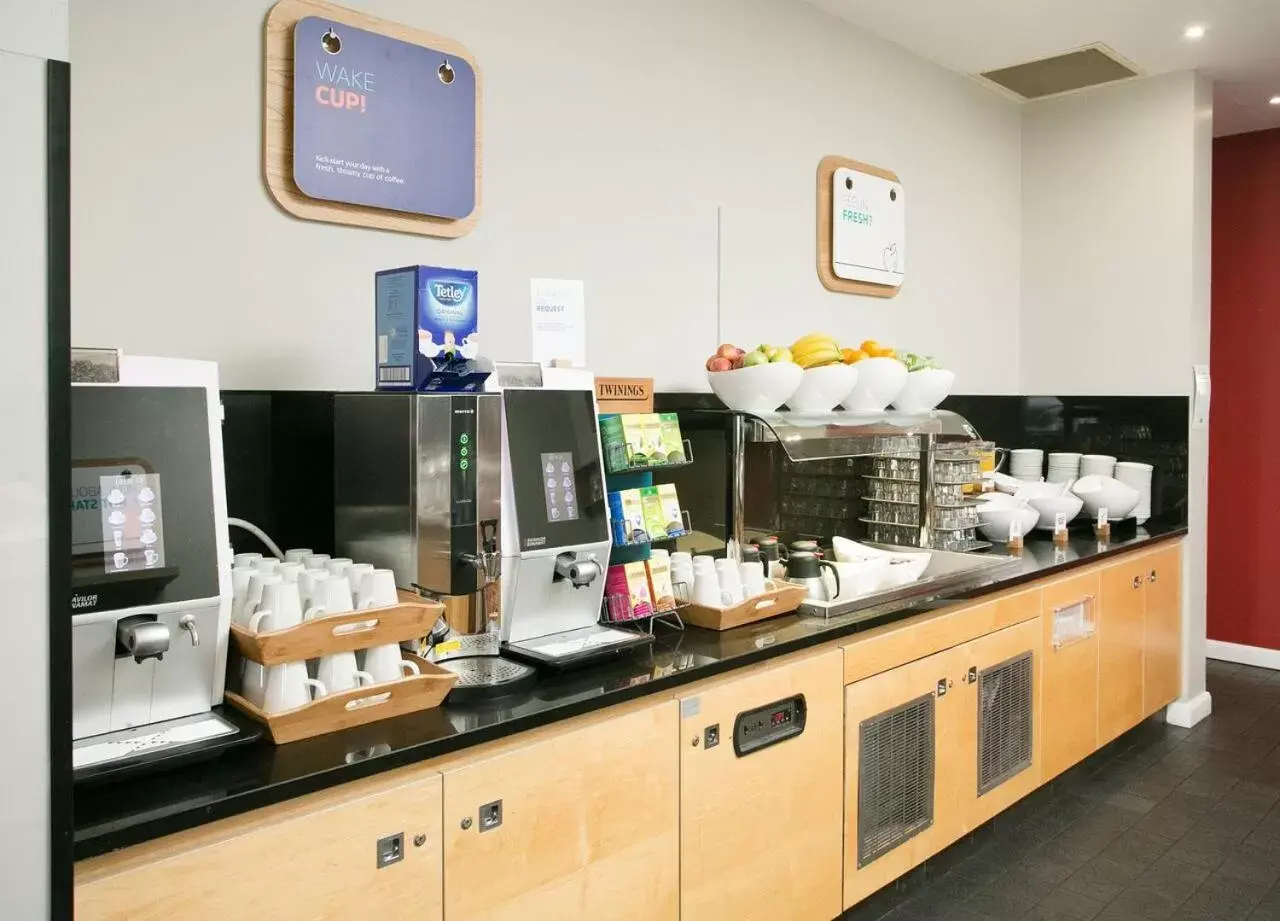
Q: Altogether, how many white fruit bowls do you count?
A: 4